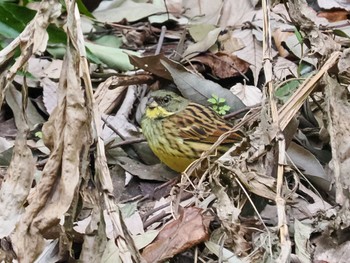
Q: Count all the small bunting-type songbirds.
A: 1